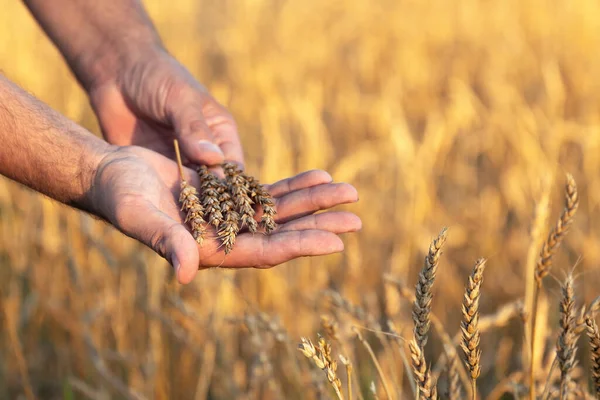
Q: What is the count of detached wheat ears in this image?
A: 5